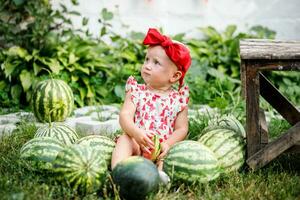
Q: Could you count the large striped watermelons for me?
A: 8